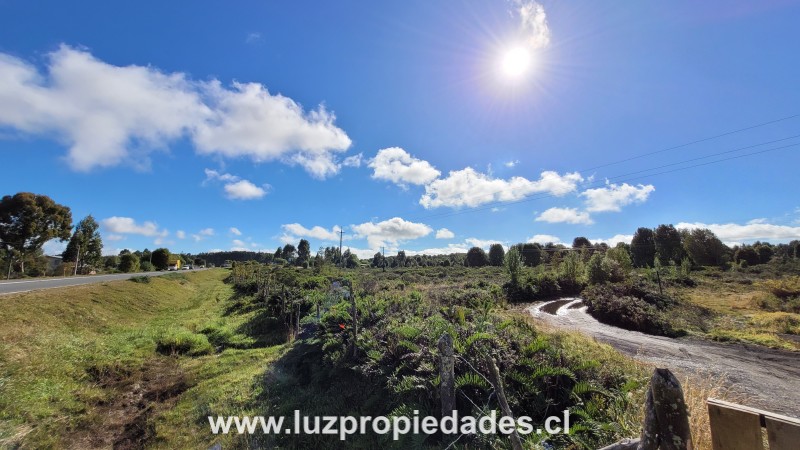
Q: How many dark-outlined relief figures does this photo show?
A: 0